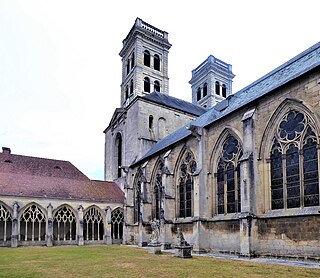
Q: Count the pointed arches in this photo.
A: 10